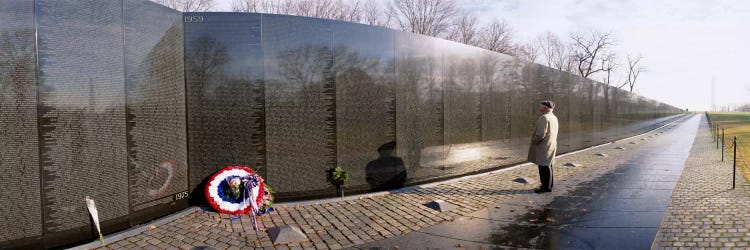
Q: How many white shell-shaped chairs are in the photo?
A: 0